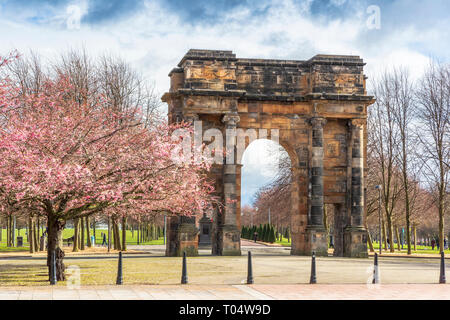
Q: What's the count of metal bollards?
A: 7